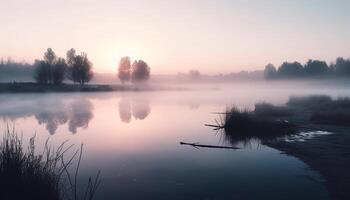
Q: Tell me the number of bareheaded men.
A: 0